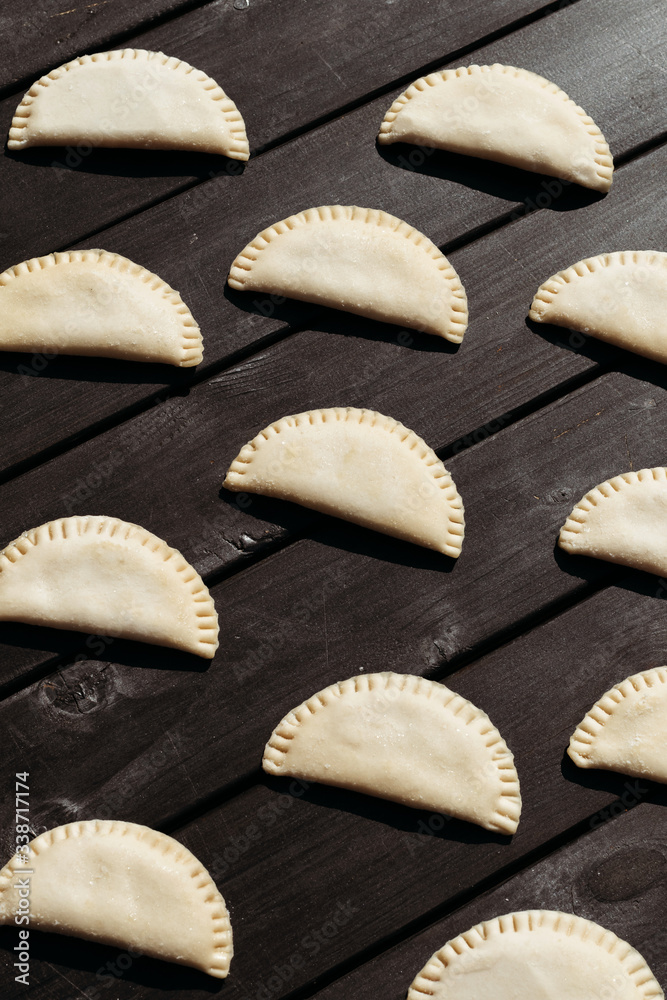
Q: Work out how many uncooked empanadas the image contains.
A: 12